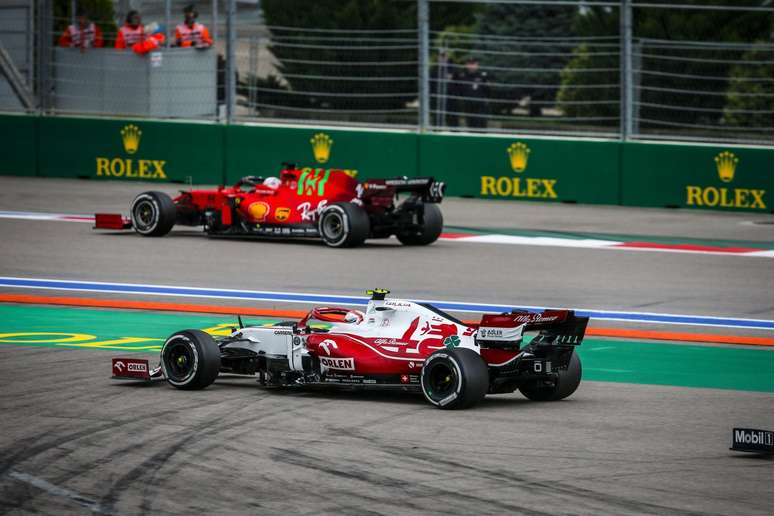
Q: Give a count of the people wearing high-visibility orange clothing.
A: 3